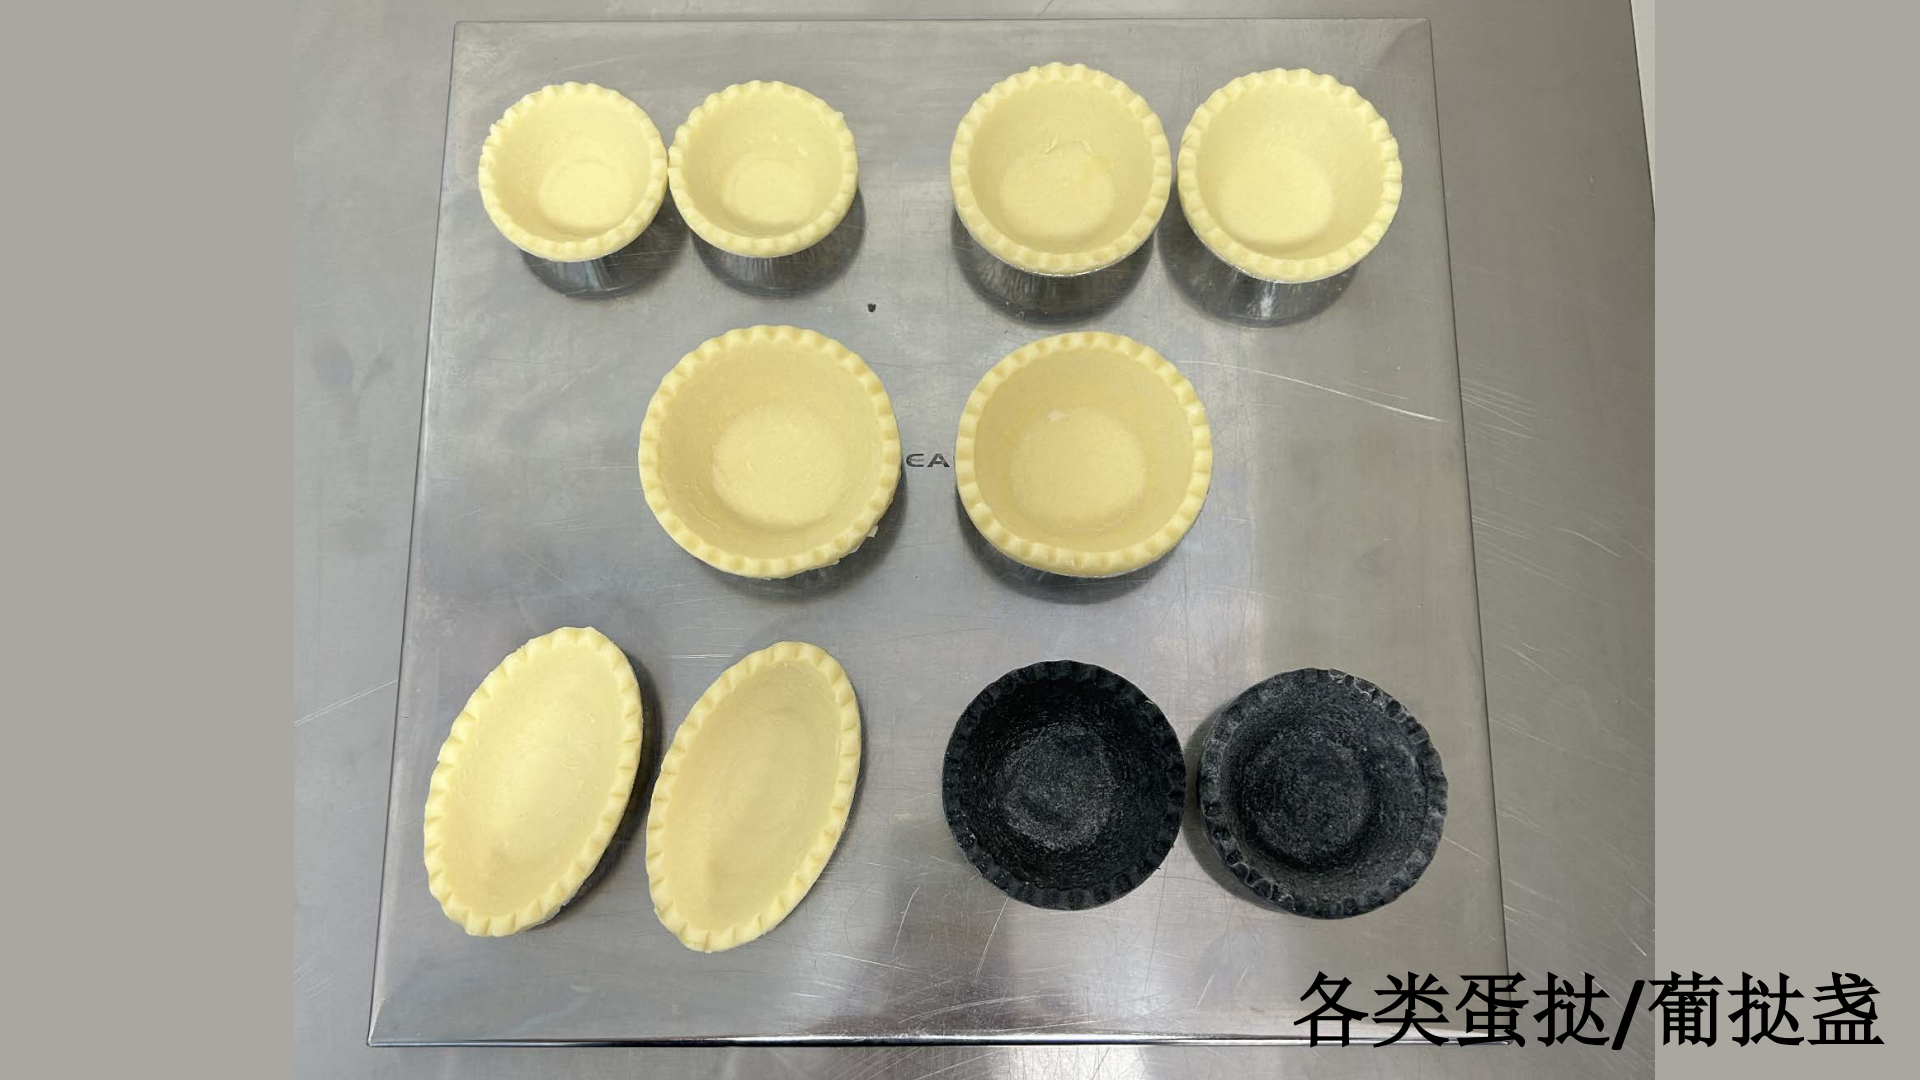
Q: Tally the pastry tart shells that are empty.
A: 10